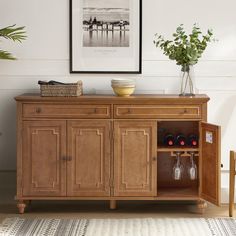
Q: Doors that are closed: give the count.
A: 3